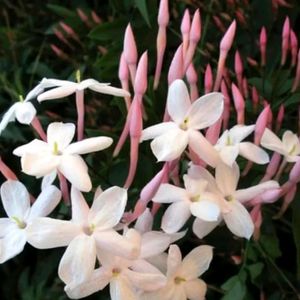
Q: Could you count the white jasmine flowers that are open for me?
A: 12